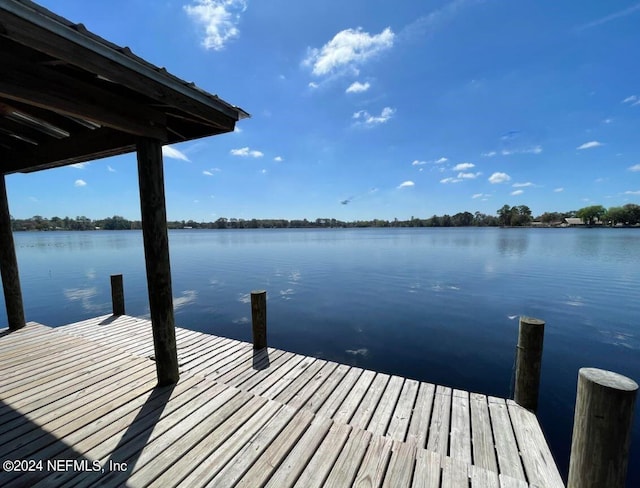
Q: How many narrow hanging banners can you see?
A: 0